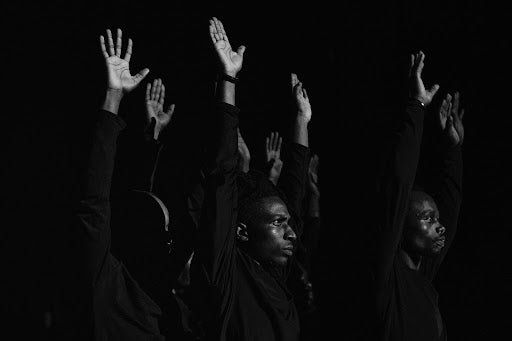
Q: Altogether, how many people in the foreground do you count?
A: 3